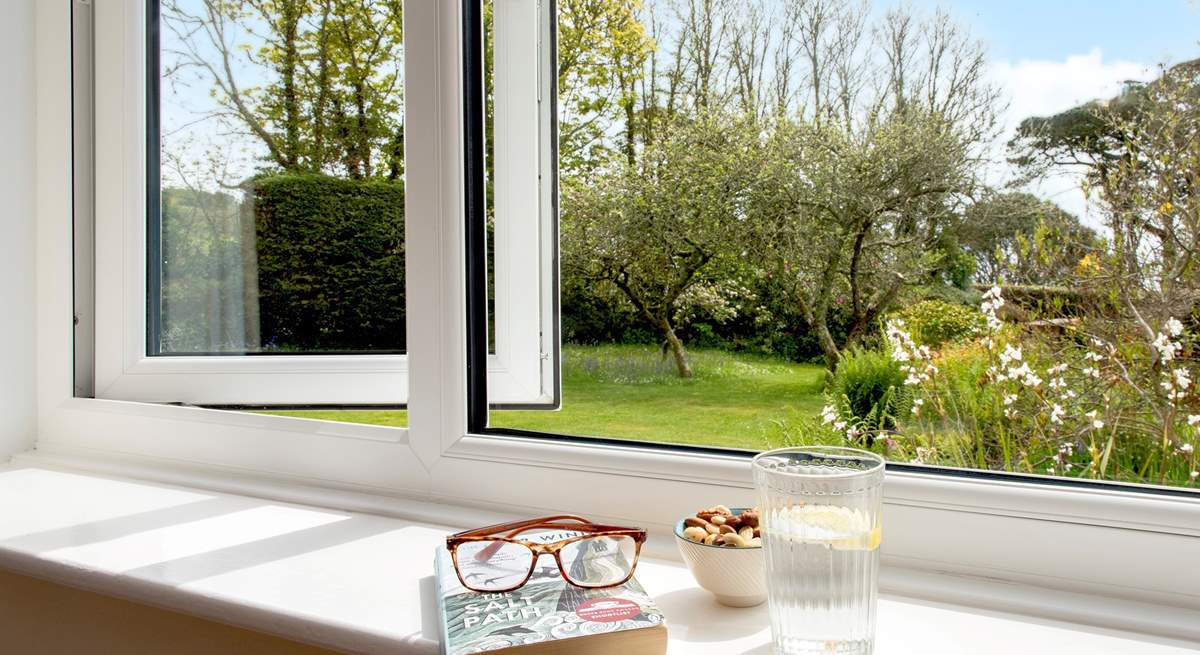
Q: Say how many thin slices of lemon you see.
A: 1